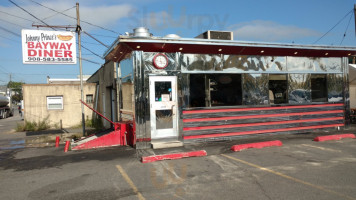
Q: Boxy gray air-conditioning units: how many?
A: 1